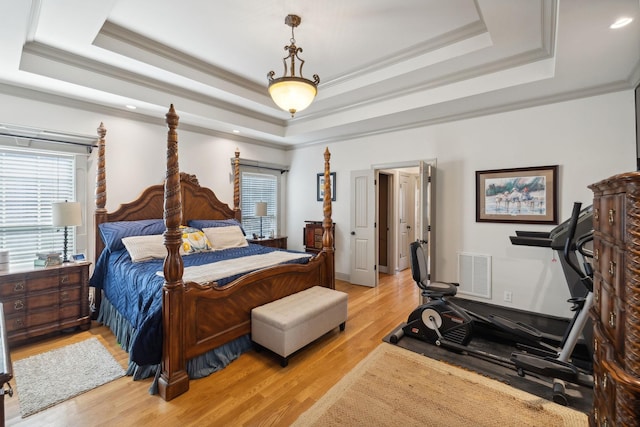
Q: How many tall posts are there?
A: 4